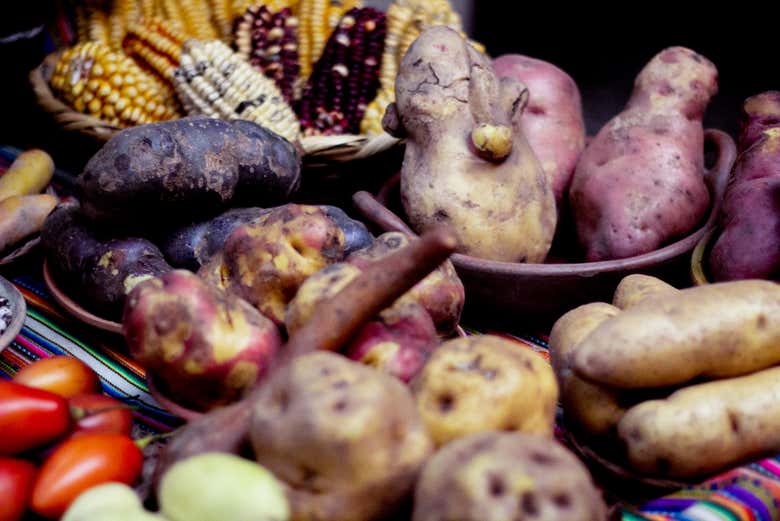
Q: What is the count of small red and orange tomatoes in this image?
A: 5